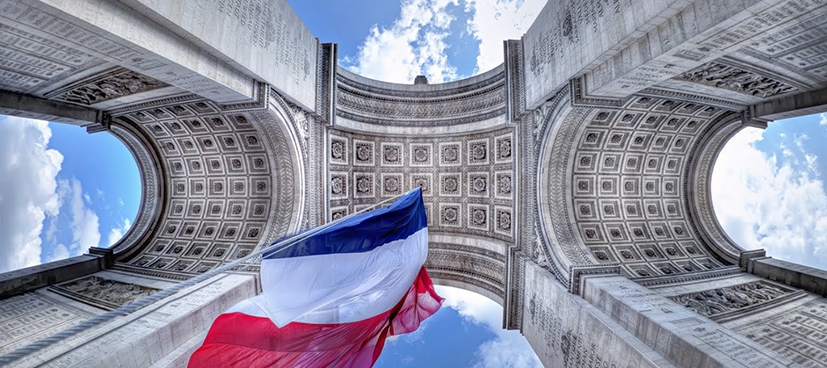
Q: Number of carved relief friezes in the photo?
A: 4